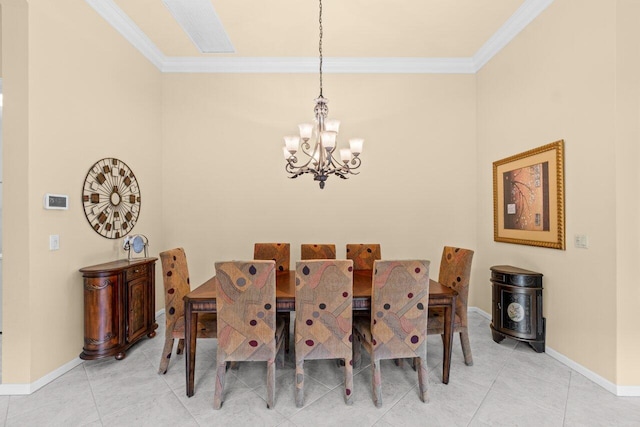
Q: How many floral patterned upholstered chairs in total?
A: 8